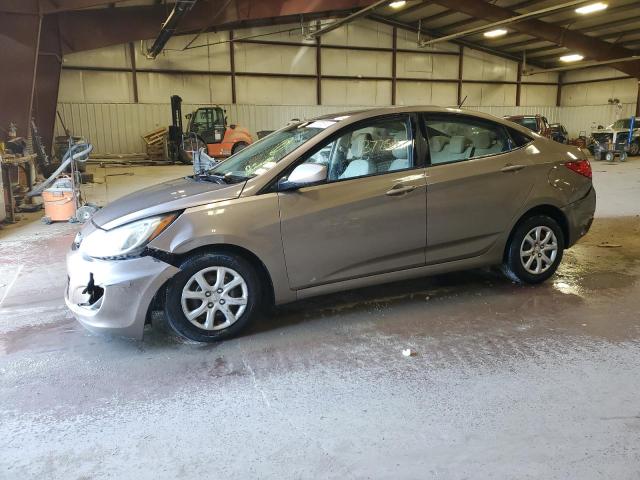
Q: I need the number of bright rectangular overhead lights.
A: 4